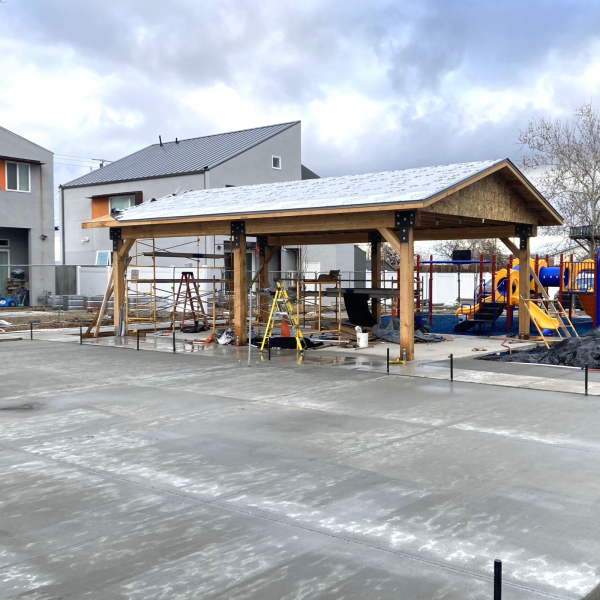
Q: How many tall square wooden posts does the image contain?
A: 6